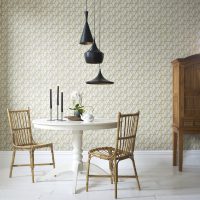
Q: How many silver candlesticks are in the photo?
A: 3